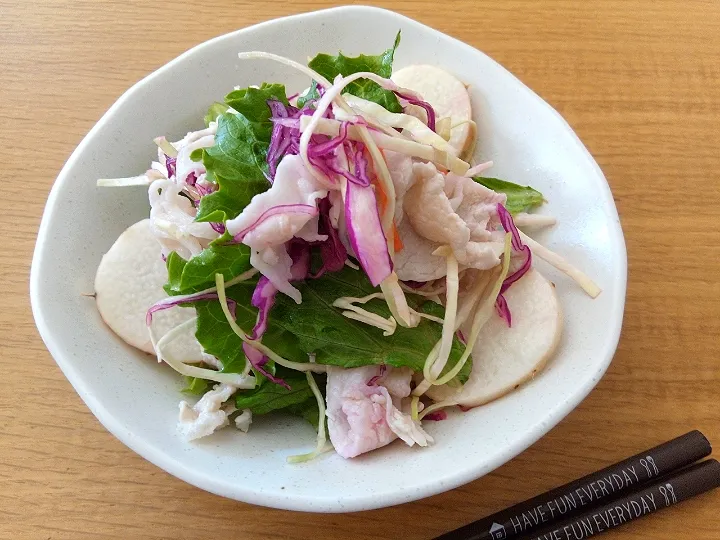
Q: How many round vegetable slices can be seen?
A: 3